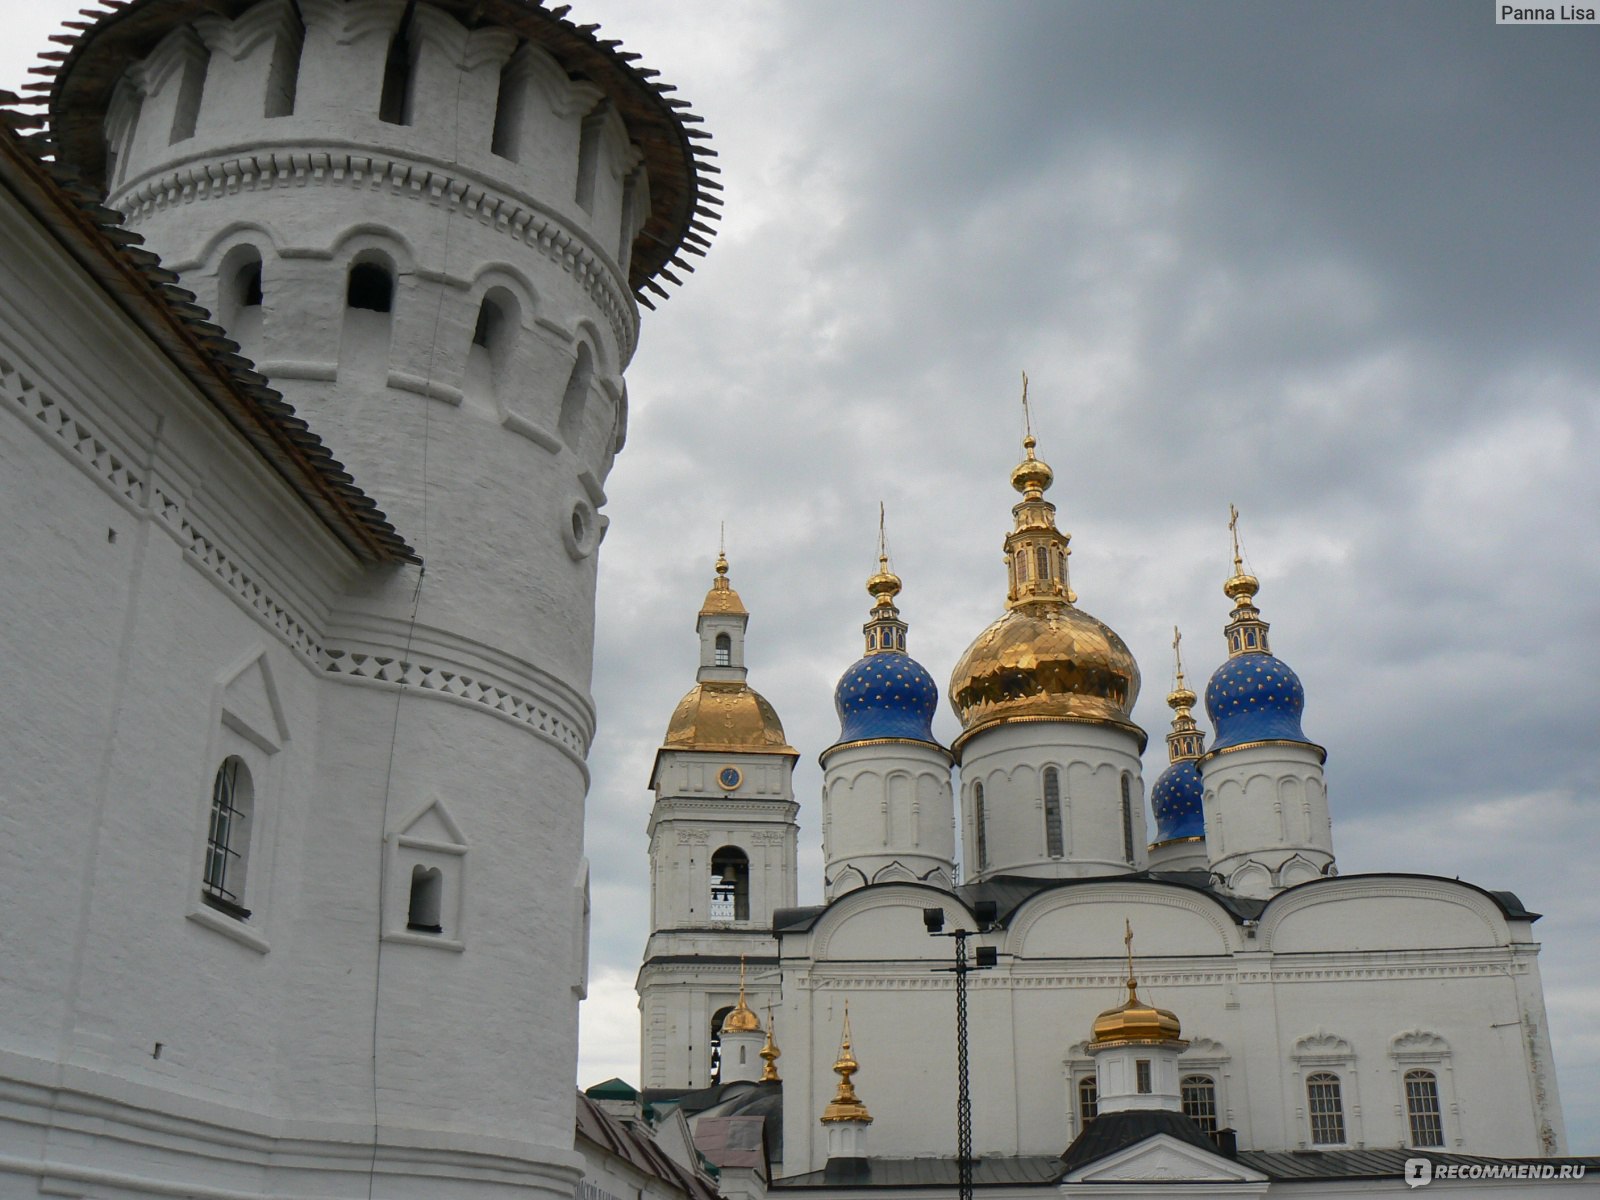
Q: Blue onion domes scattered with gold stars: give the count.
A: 3